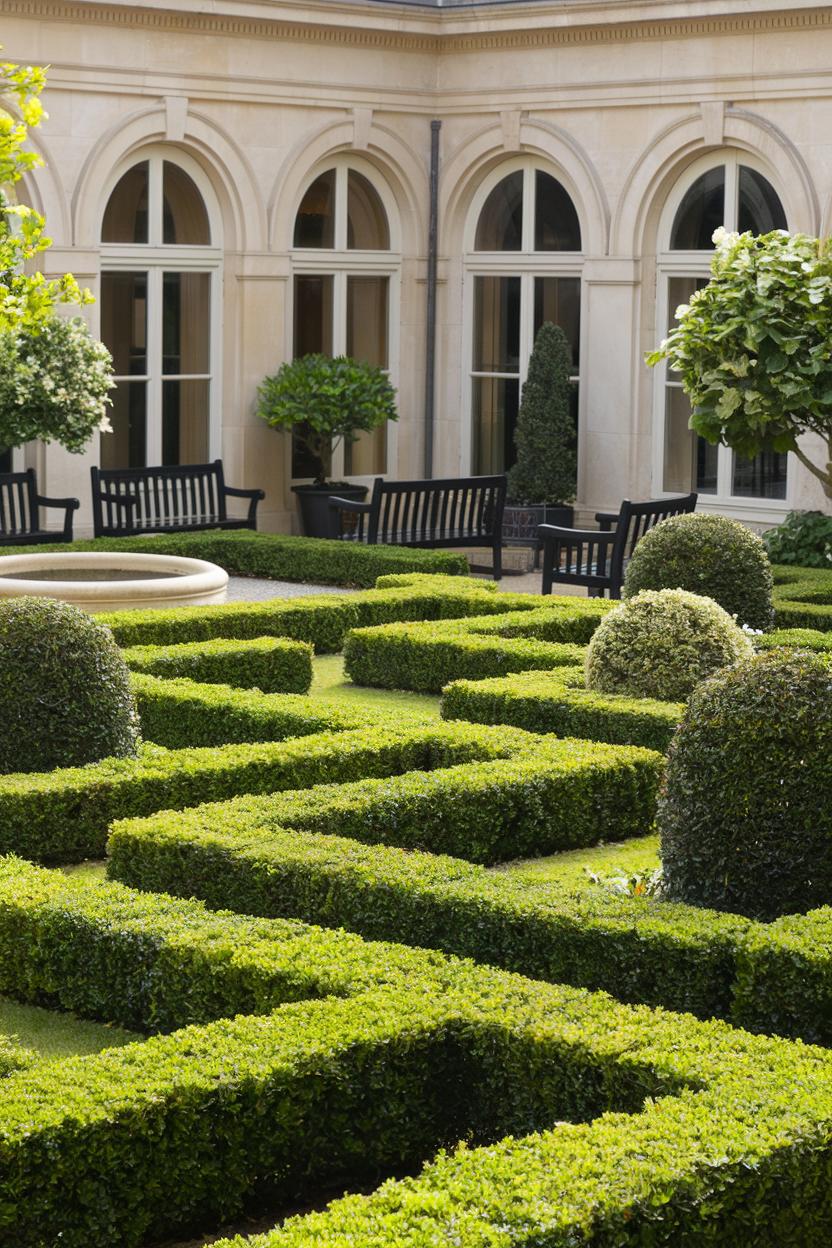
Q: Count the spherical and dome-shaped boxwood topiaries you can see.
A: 4